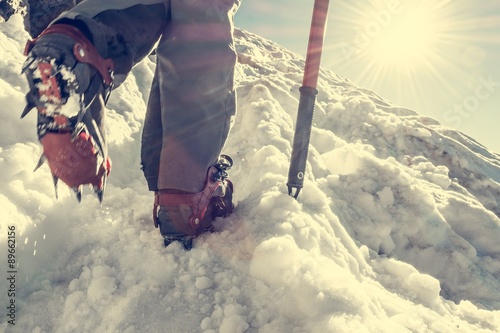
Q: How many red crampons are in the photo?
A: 2